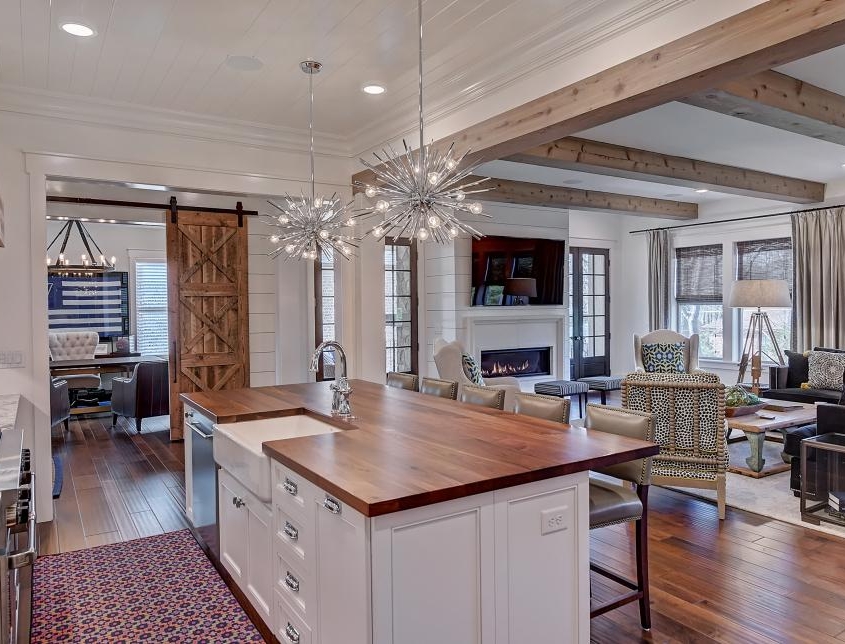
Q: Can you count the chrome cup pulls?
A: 5